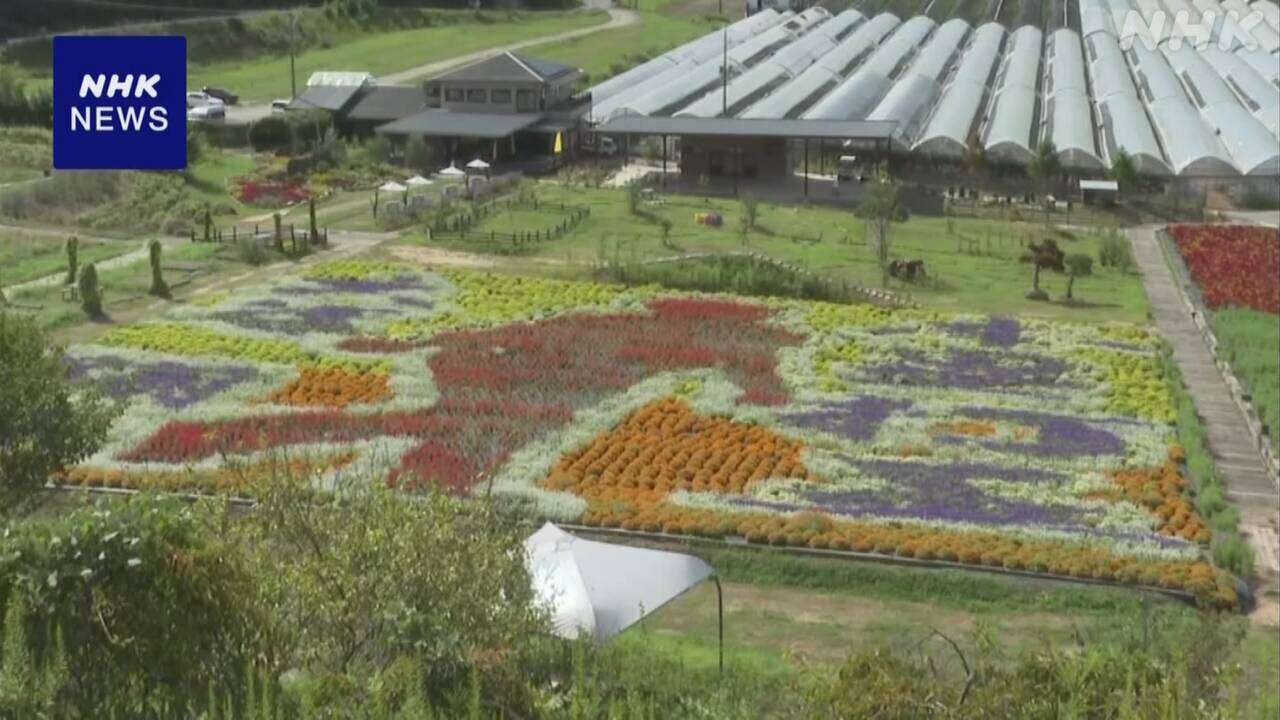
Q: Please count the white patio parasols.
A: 4